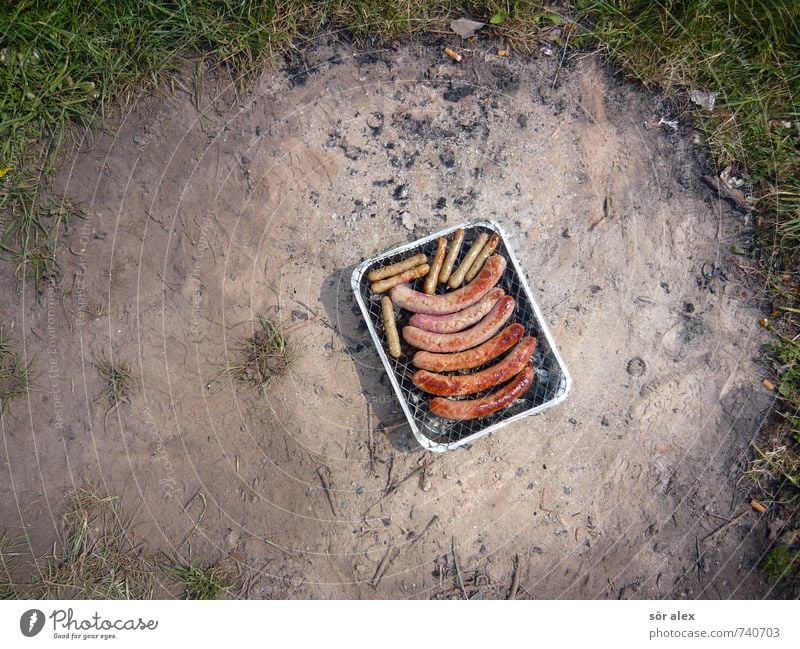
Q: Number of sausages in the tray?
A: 13